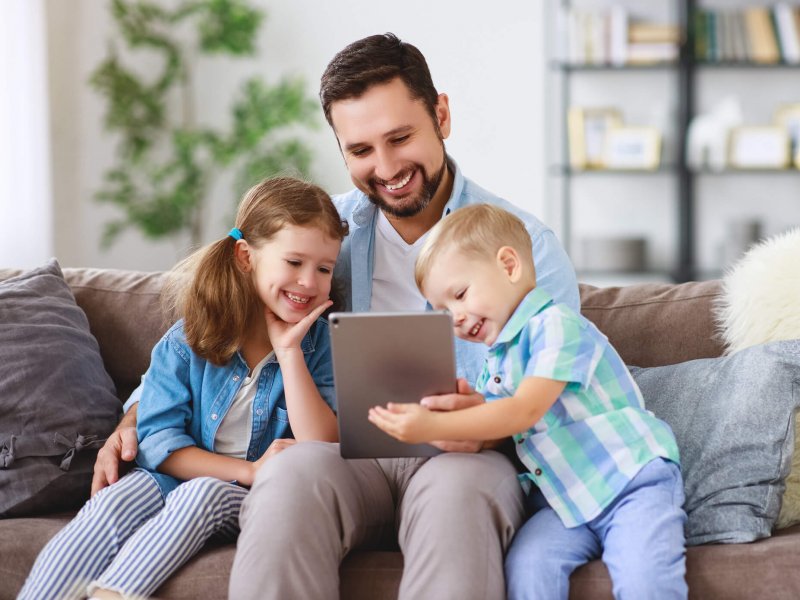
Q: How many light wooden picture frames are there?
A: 4